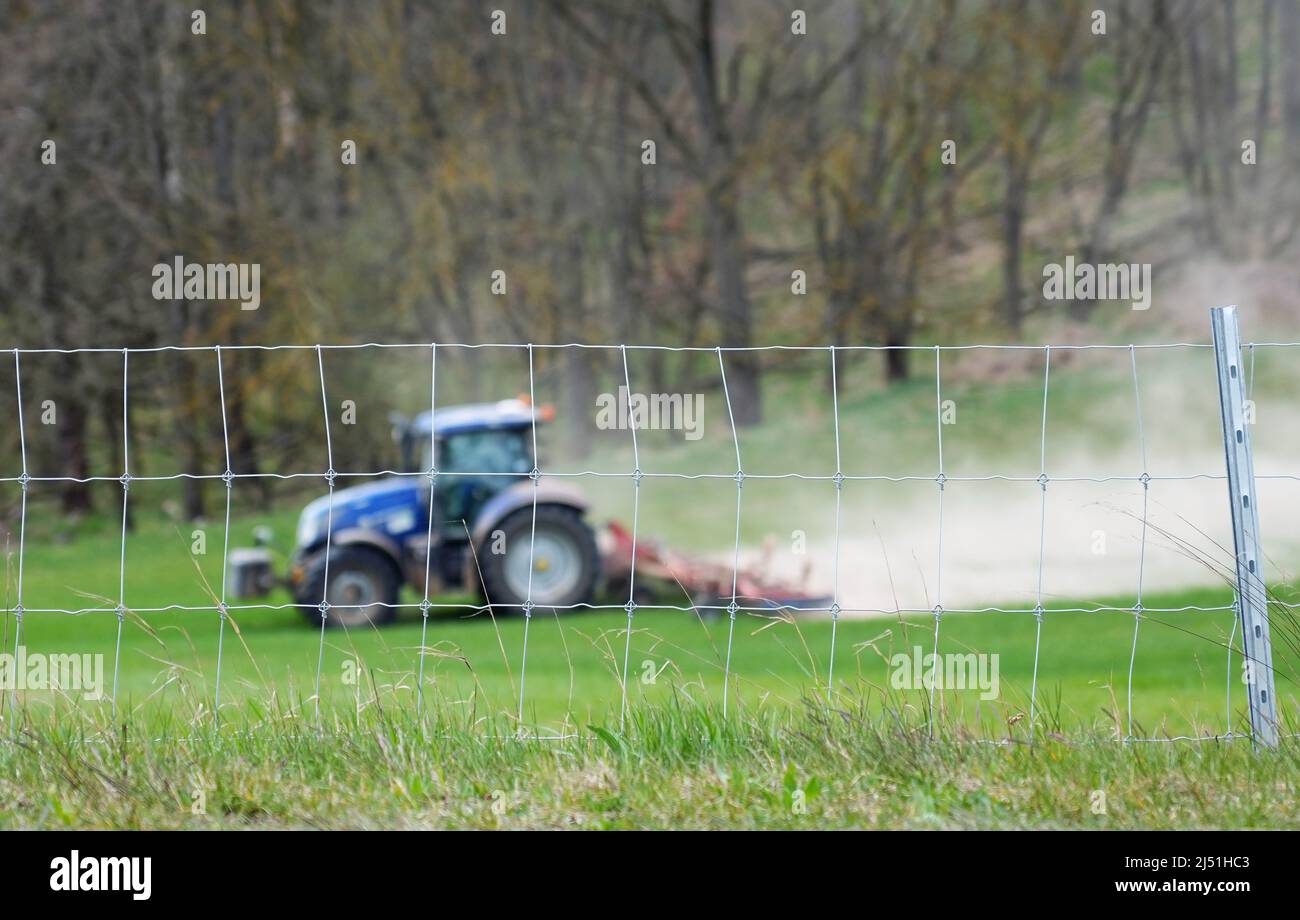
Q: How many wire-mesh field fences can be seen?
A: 1